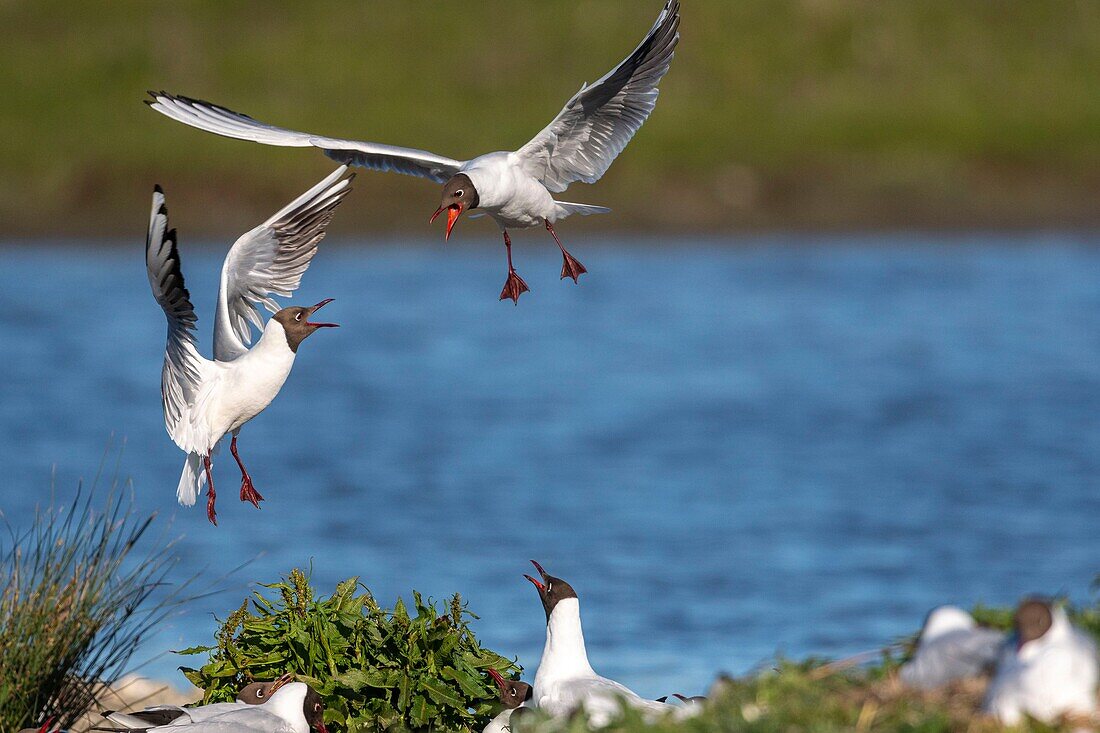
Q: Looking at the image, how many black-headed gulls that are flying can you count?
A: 2